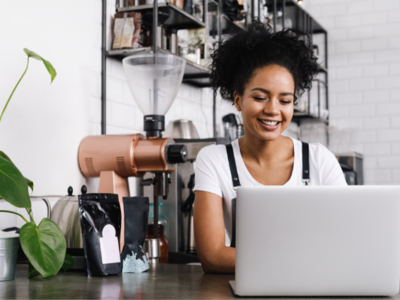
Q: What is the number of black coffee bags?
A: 2